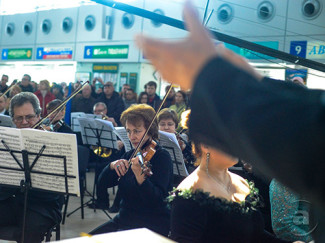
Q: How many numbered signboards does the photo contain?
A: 4